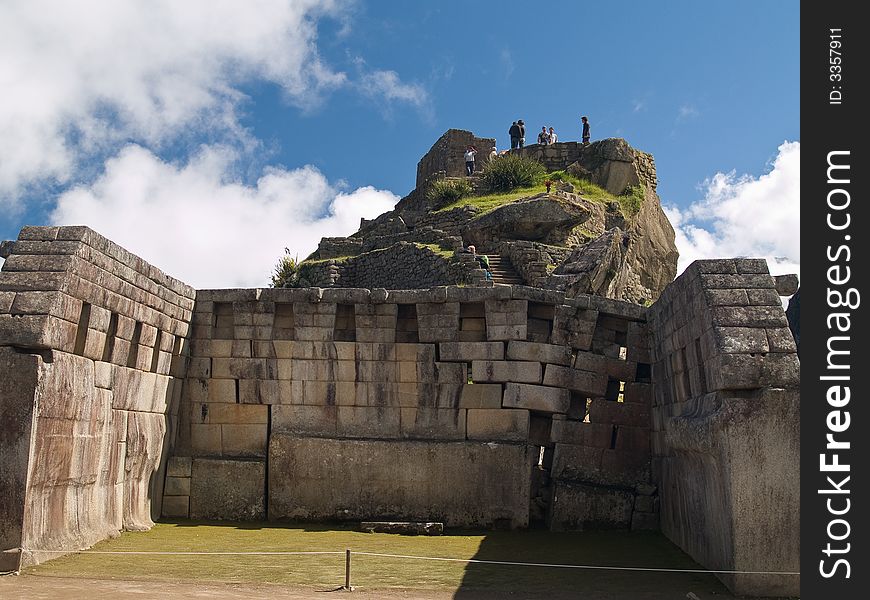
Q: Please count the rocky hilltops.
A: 1